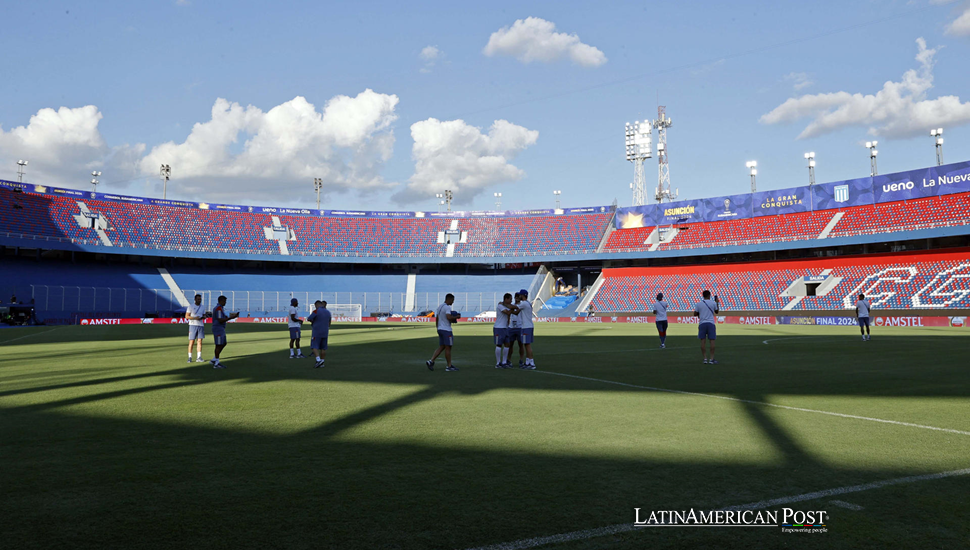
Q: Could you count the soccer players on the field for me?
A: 12